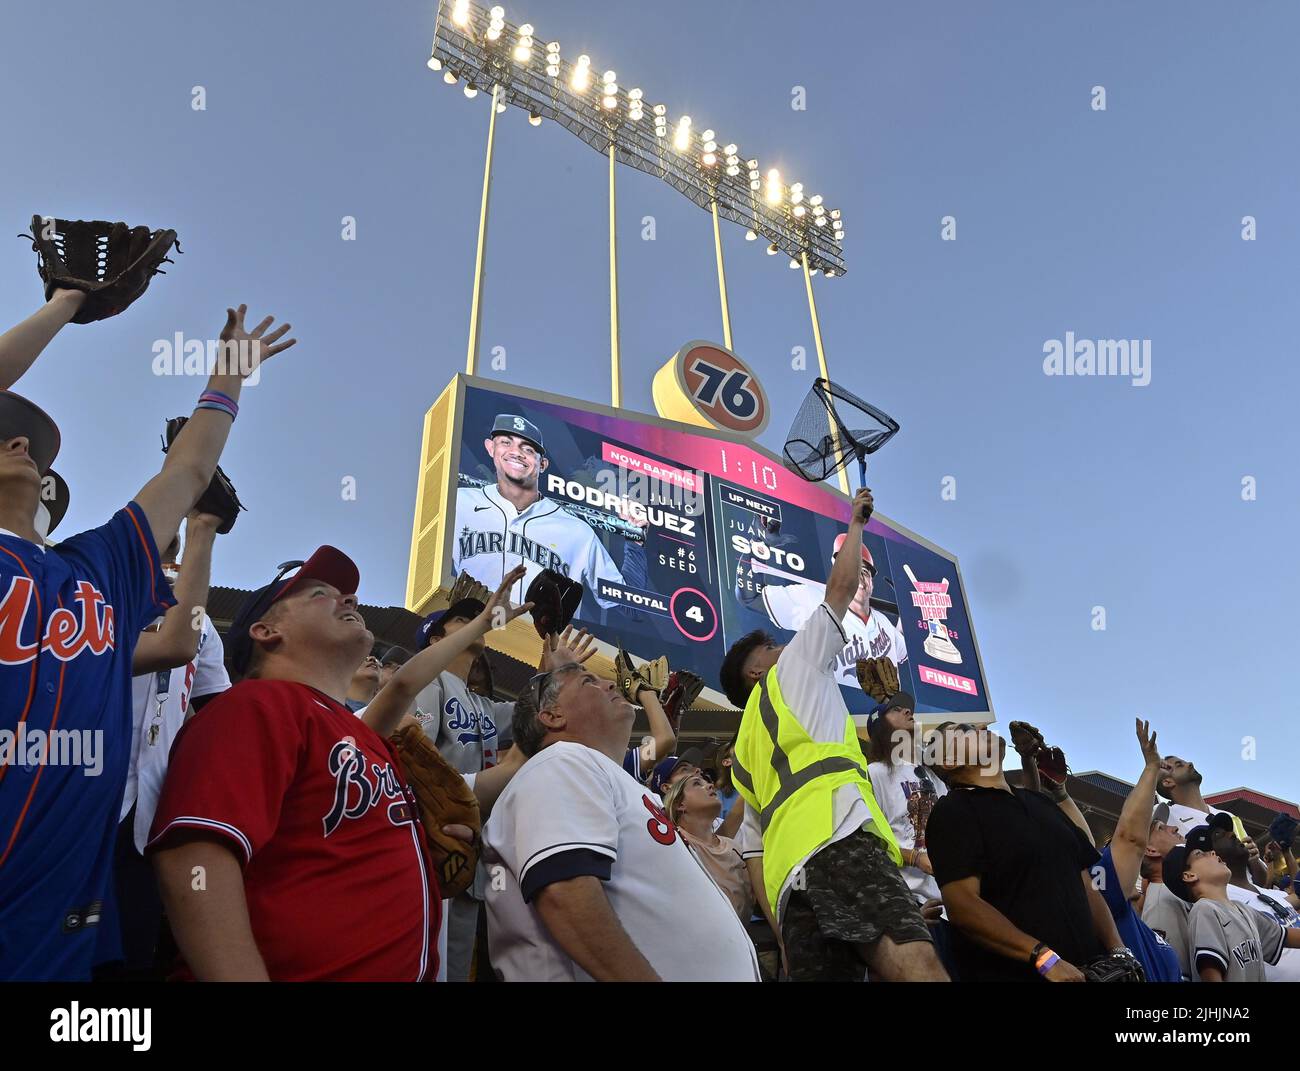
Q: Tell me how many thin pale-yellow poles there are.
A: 4